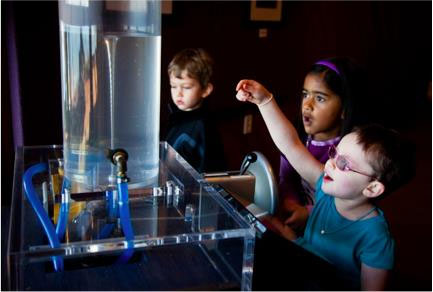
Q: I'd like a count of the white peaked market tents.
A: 0